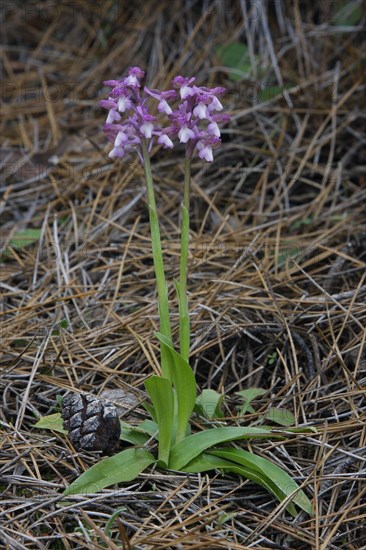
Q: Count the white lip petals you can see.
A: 14